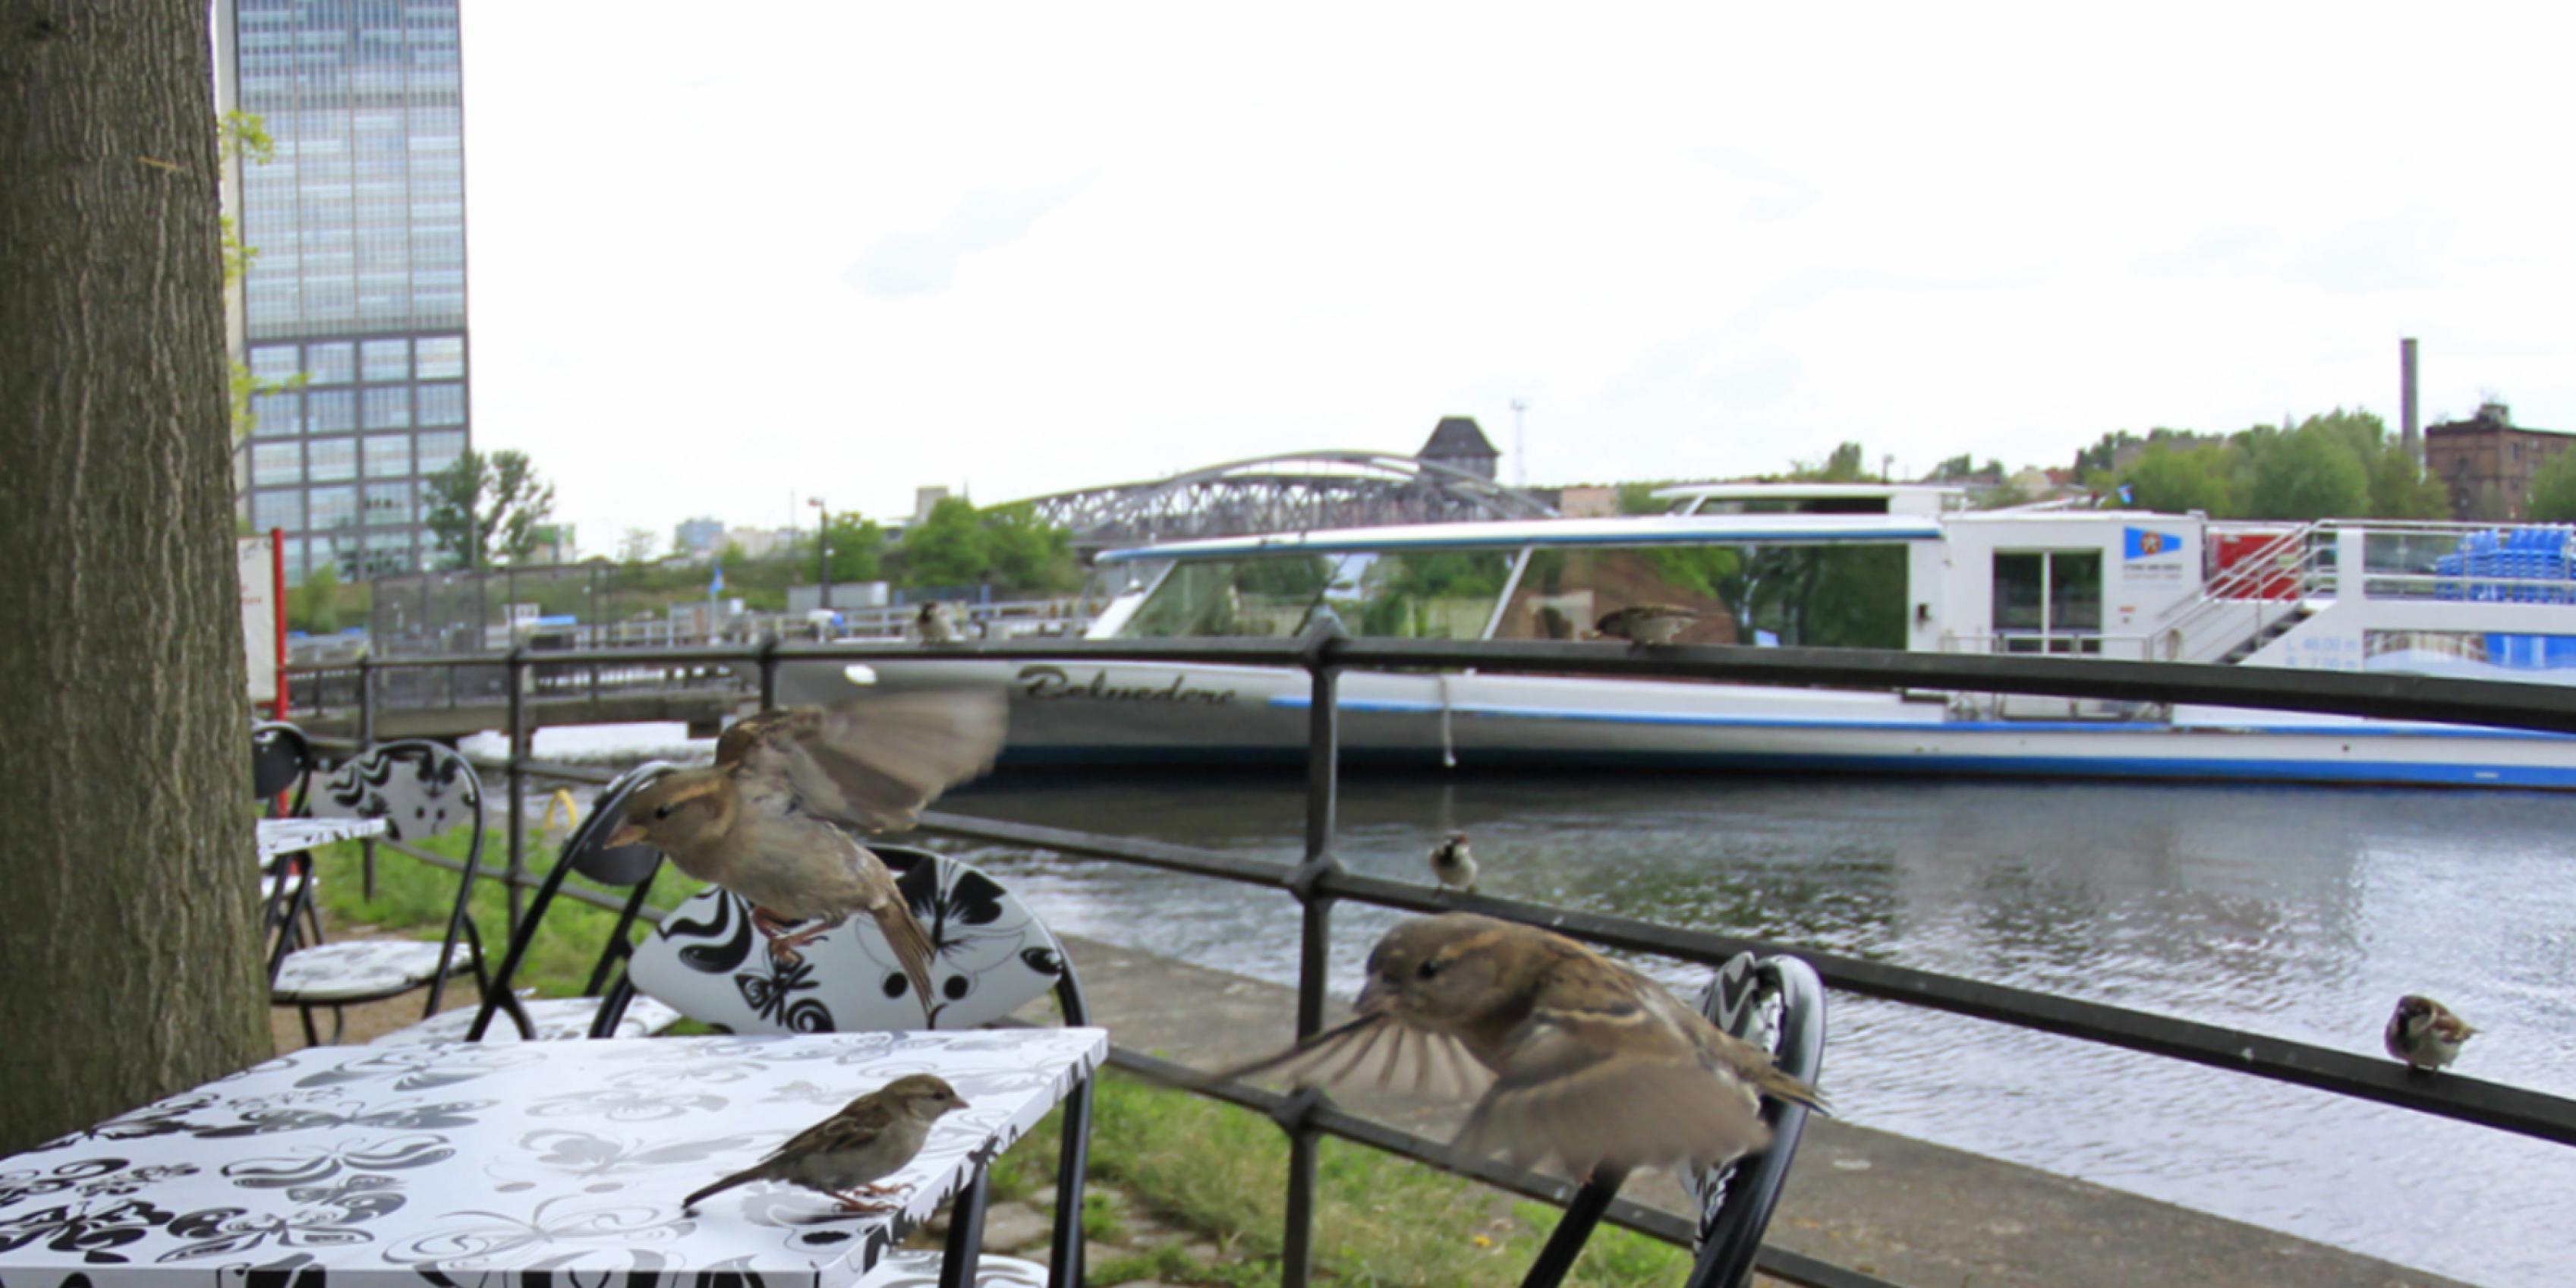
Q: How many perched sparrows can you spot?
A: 5